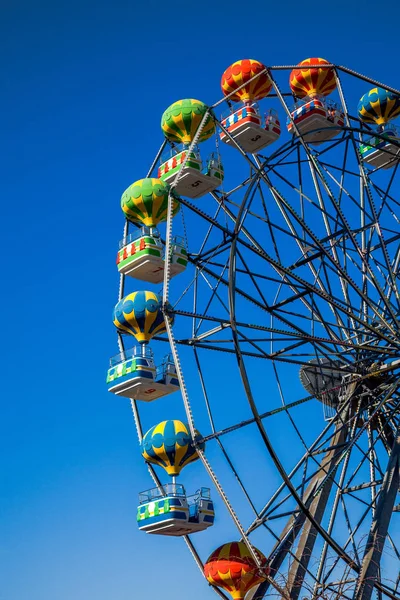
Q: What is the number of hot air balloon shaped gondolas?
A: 8